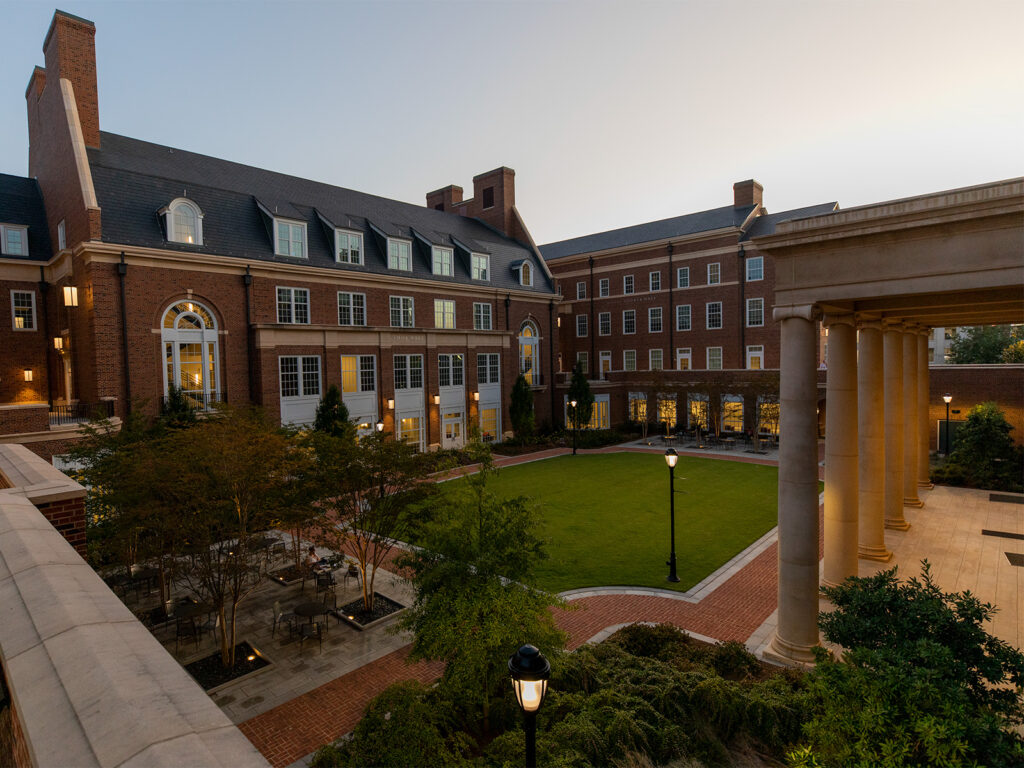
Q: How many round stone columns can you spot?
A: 6